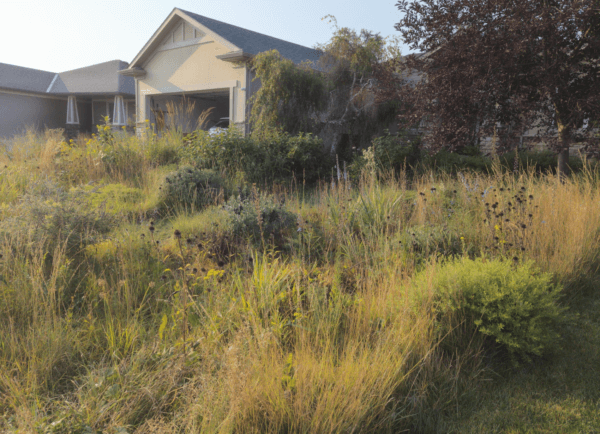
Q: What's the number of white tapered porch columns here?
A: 2